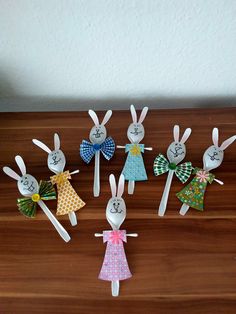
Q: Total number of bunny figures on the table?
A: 7